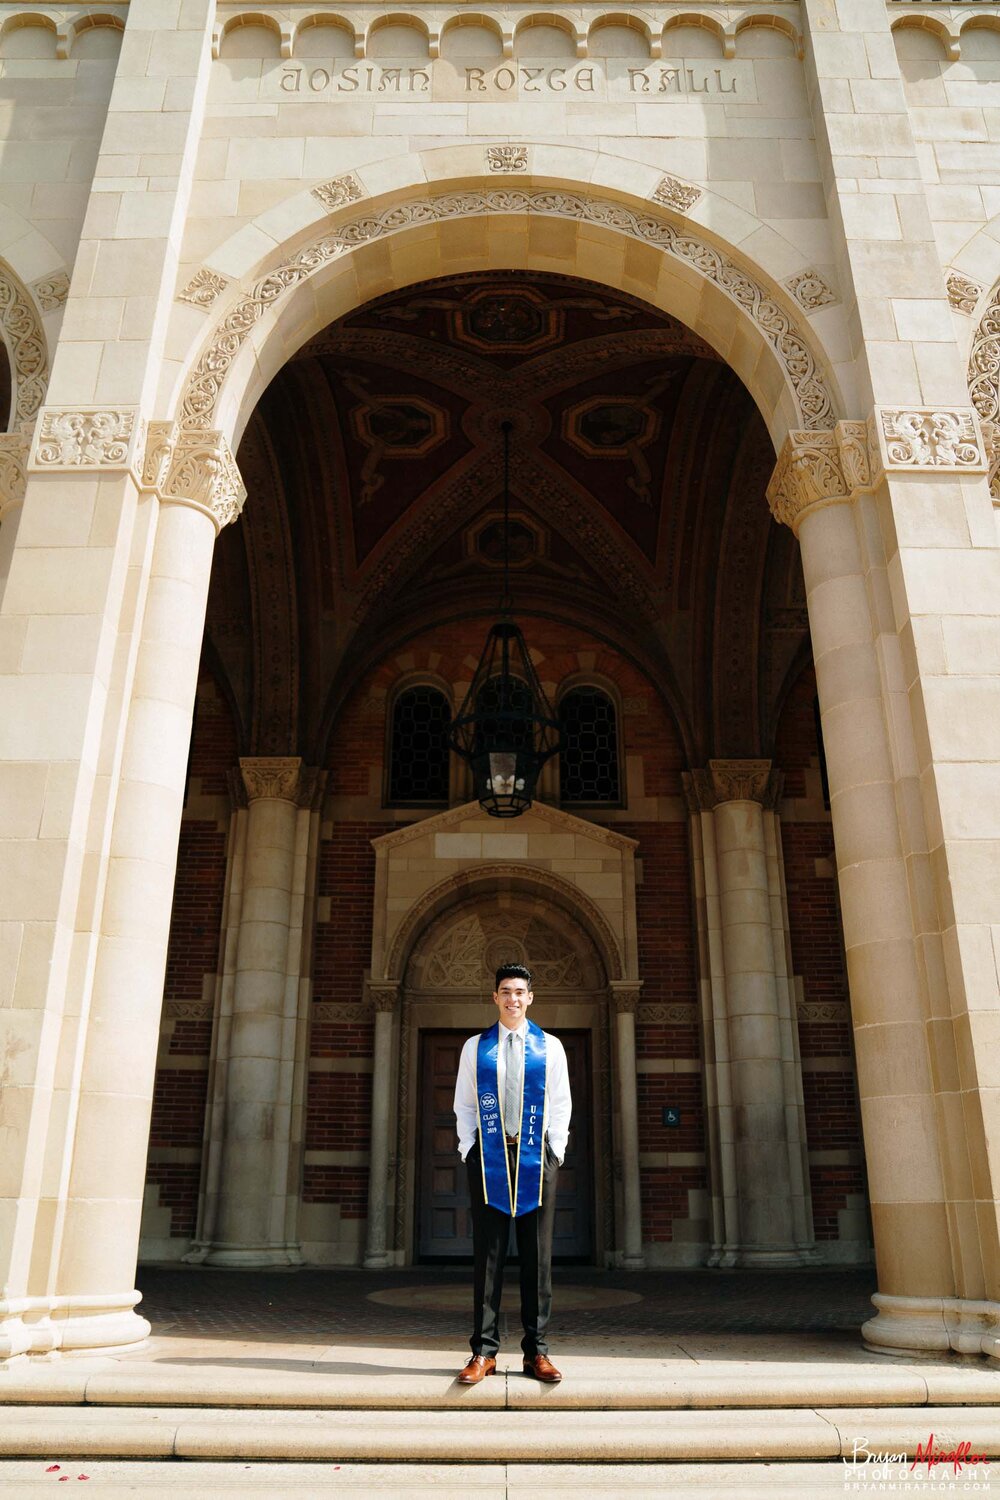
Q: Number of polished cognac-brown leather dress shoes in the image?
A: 2